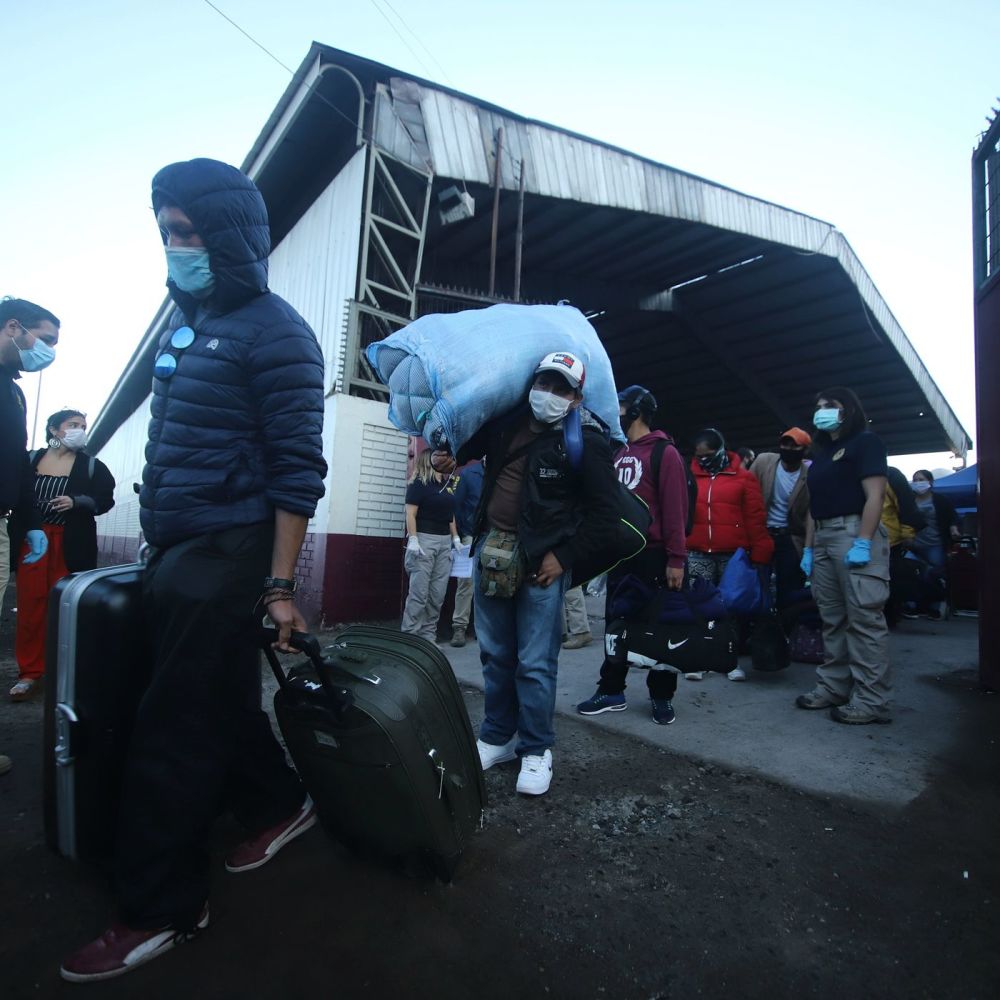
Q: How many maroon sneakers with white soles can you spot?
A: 2